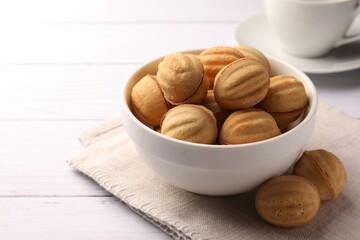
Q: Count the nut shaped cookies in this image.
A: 11